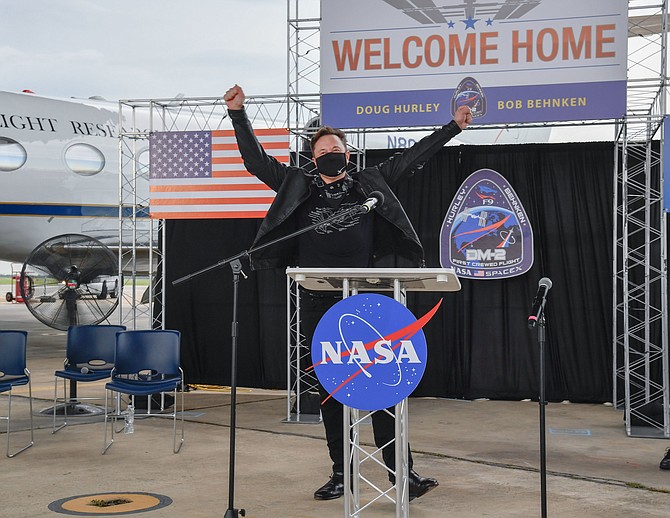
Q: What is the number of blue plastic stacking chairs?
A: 3